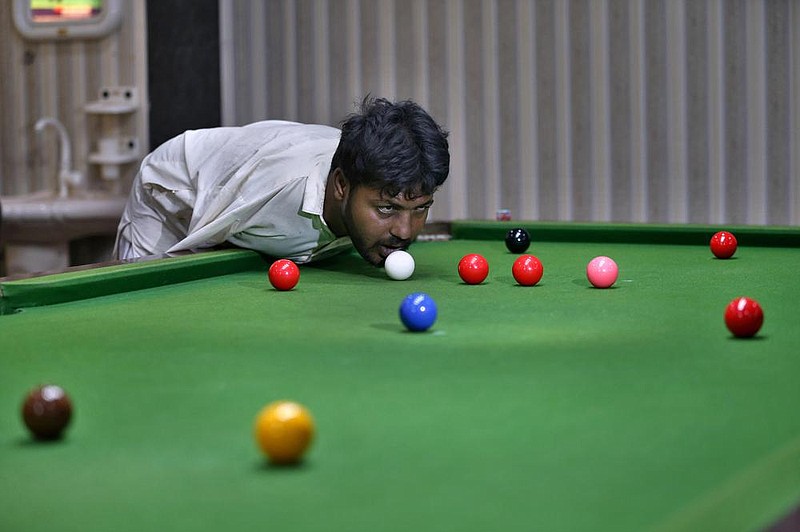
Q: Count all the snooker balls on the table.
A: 11